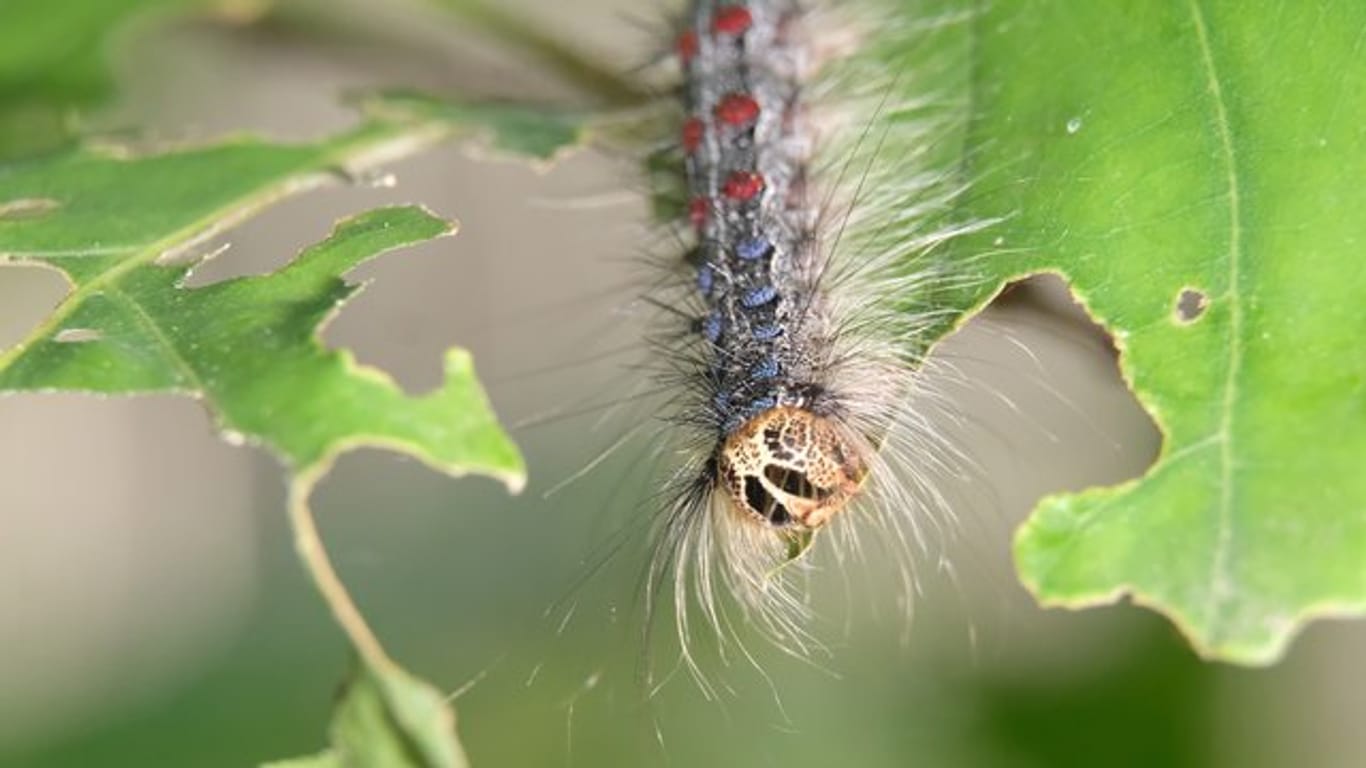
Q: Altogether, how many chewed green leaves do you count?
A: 2